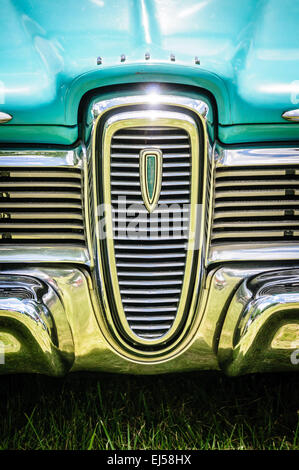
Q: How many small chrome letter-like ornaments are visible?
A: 5